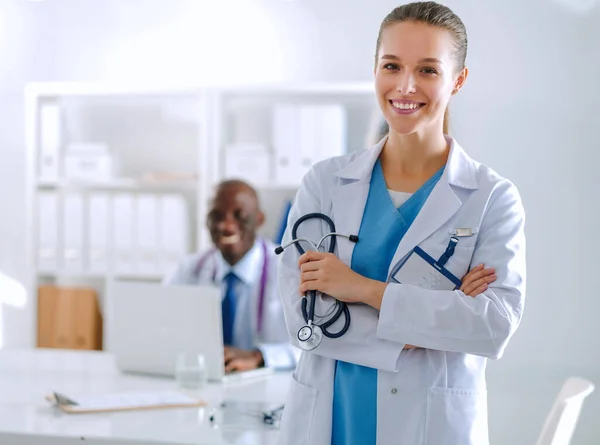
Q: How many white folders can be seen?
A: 10